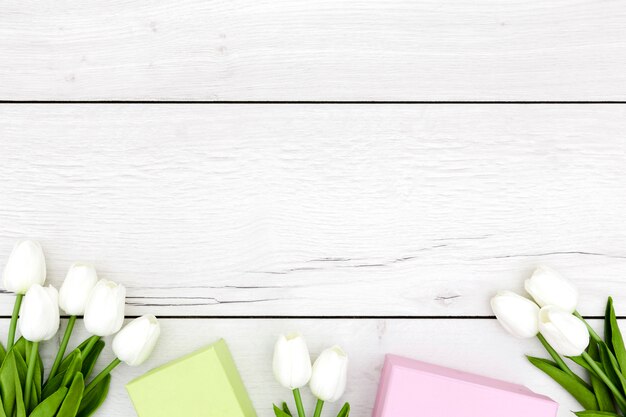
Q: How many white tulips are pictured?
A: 10